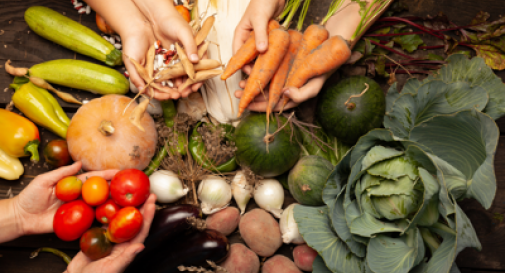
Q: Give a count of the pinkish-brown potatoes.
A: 5